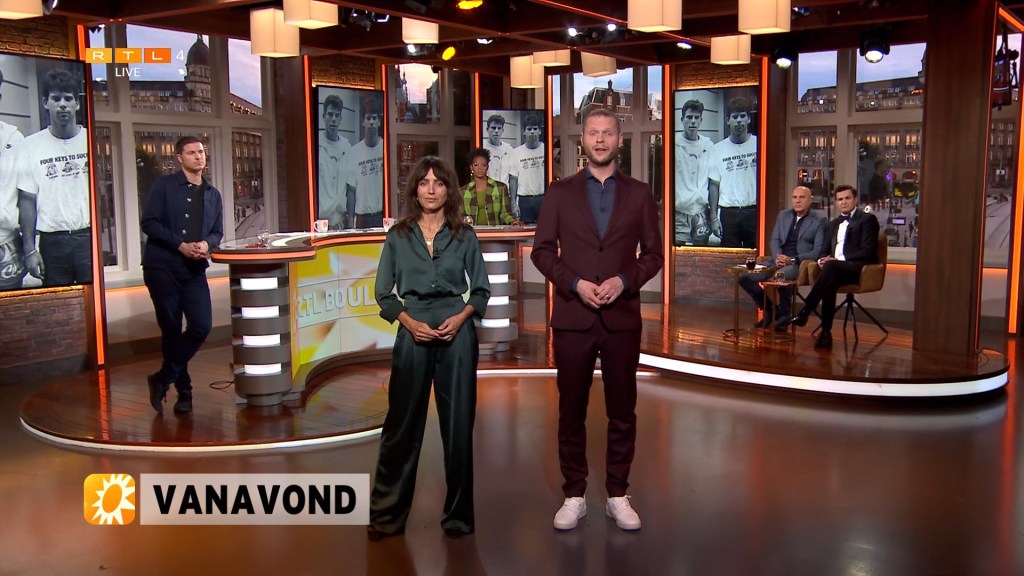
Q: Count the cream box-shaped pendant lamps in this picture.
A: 10